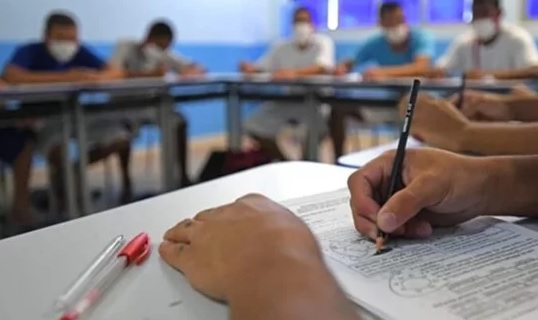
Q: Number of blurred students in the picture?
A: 5